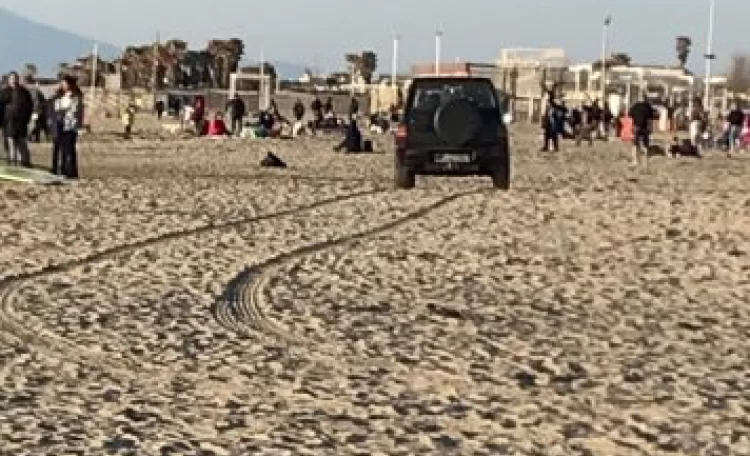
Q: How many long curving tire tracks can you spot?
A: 2